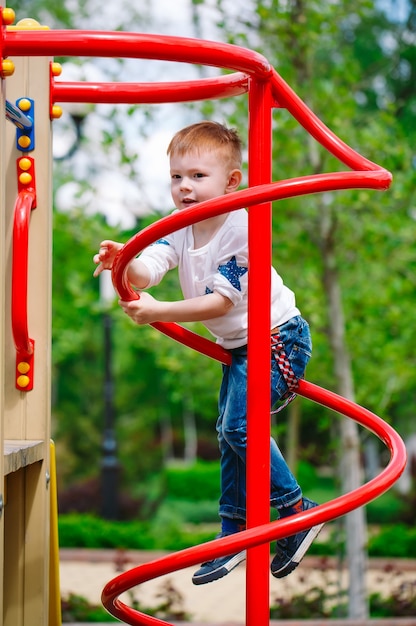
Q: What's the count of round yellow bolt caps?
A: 10